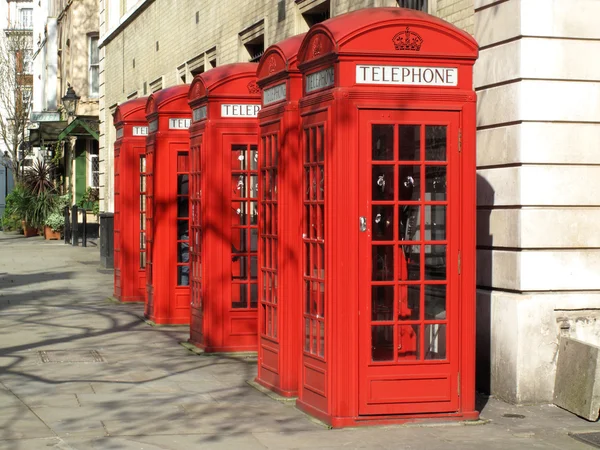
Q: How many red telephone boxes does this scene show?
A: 5